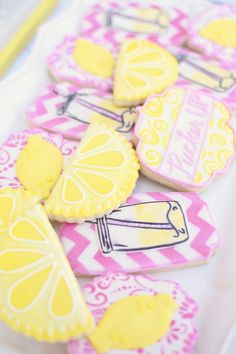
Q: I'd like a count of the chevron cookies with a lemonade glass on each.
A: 4